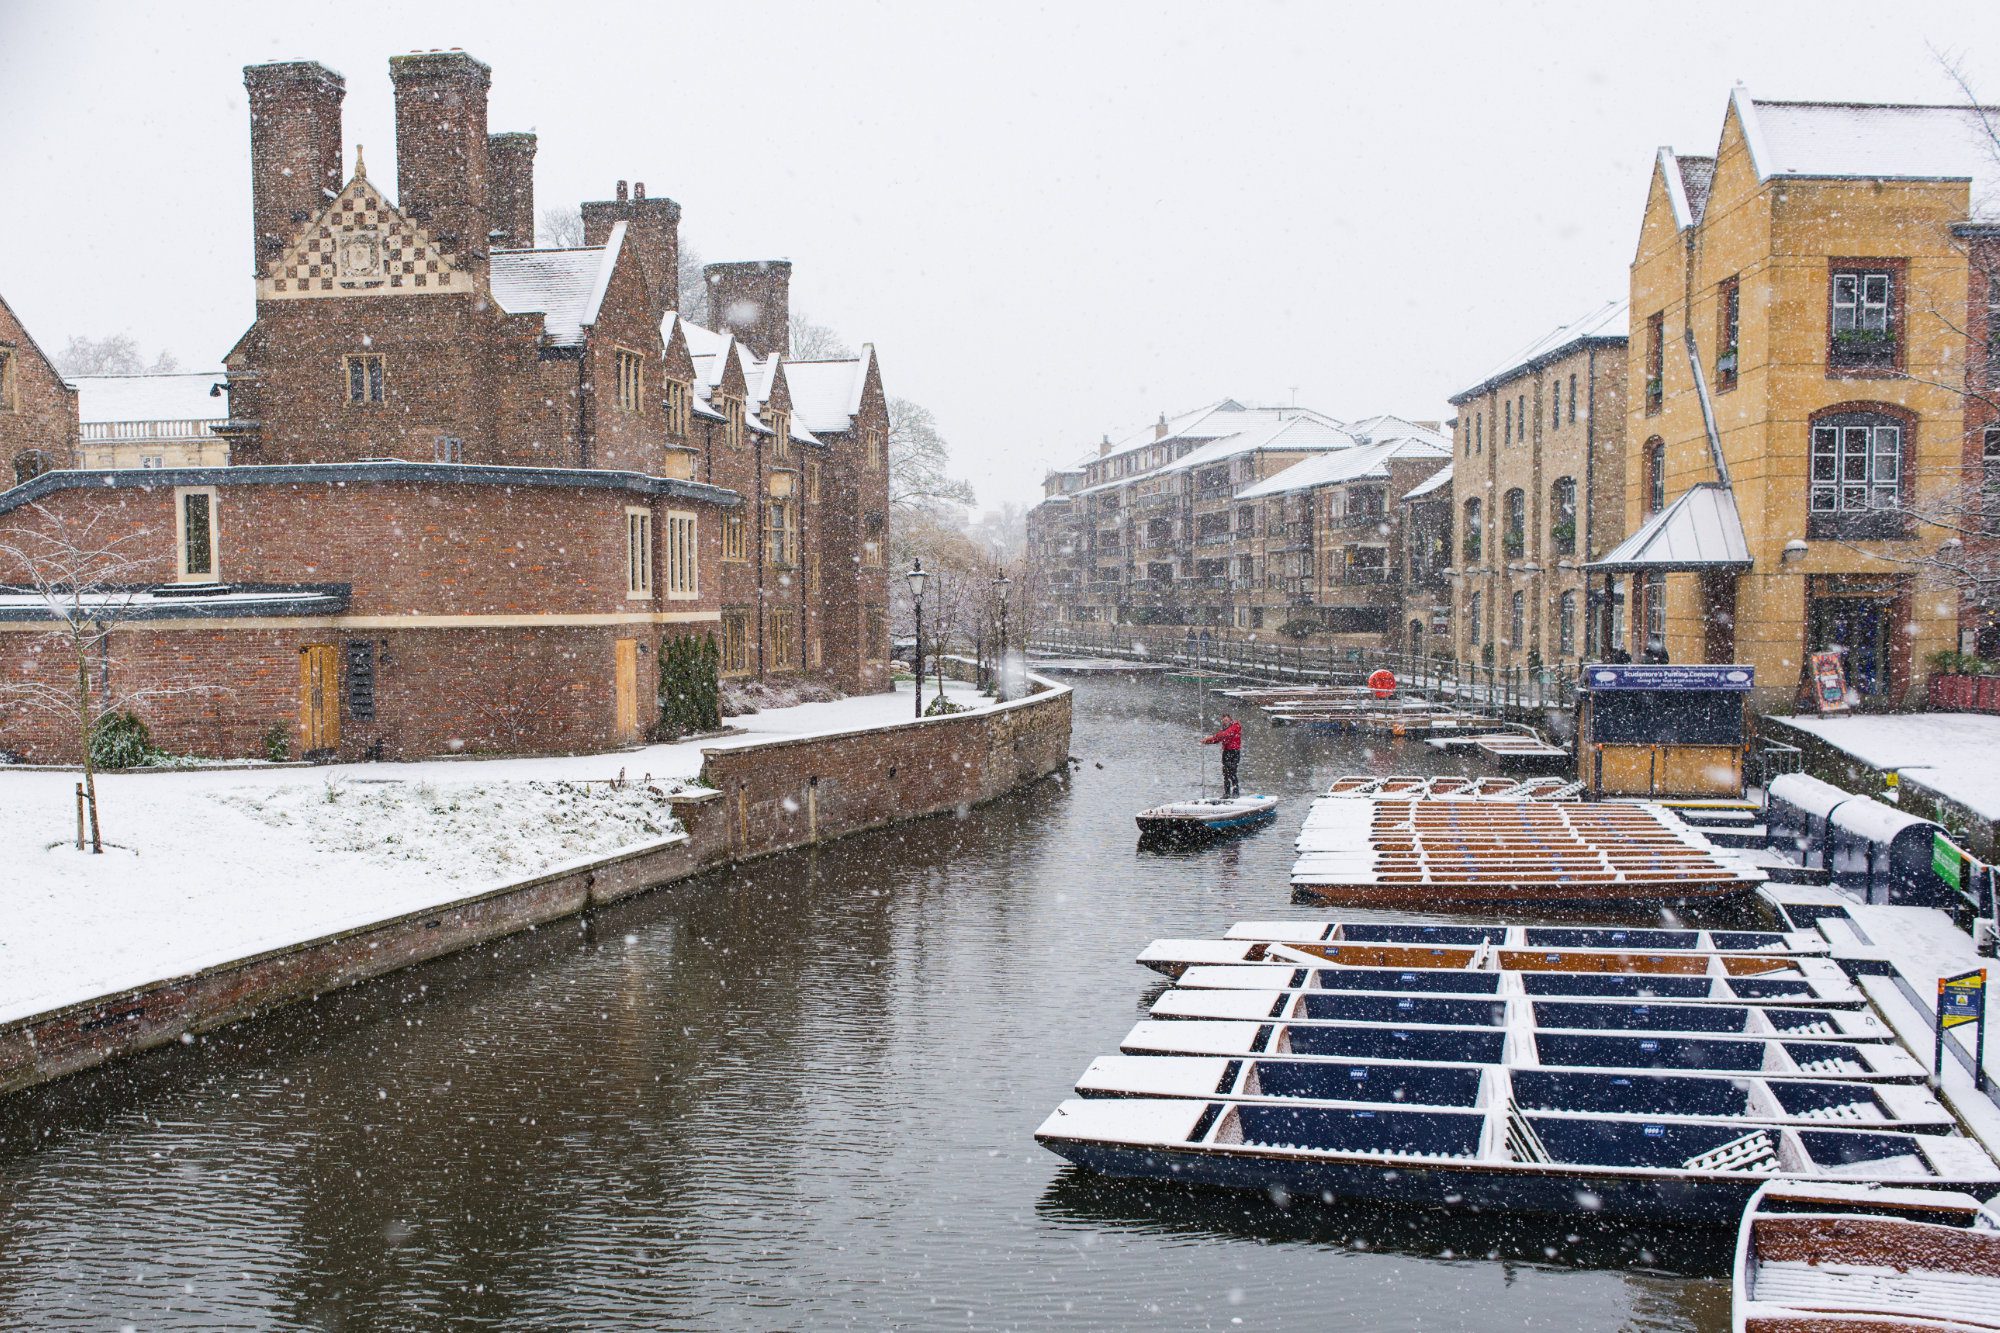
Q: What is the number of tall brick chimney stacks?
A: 5